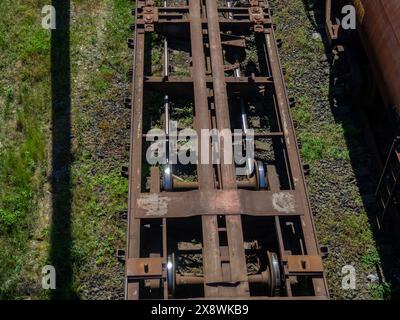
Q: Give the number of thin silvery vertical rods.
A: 2